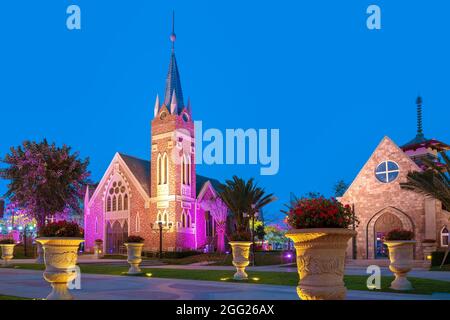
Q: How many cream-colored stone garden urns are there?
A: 6